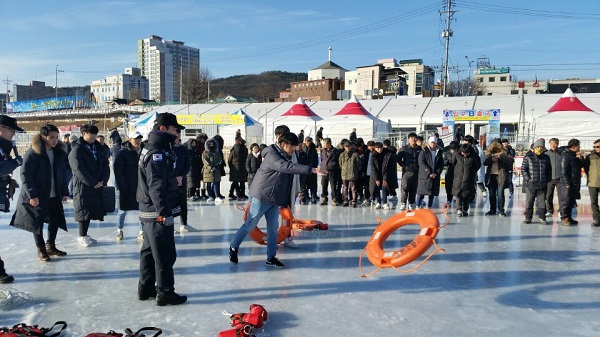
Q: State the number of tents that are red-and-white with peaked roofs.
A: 3